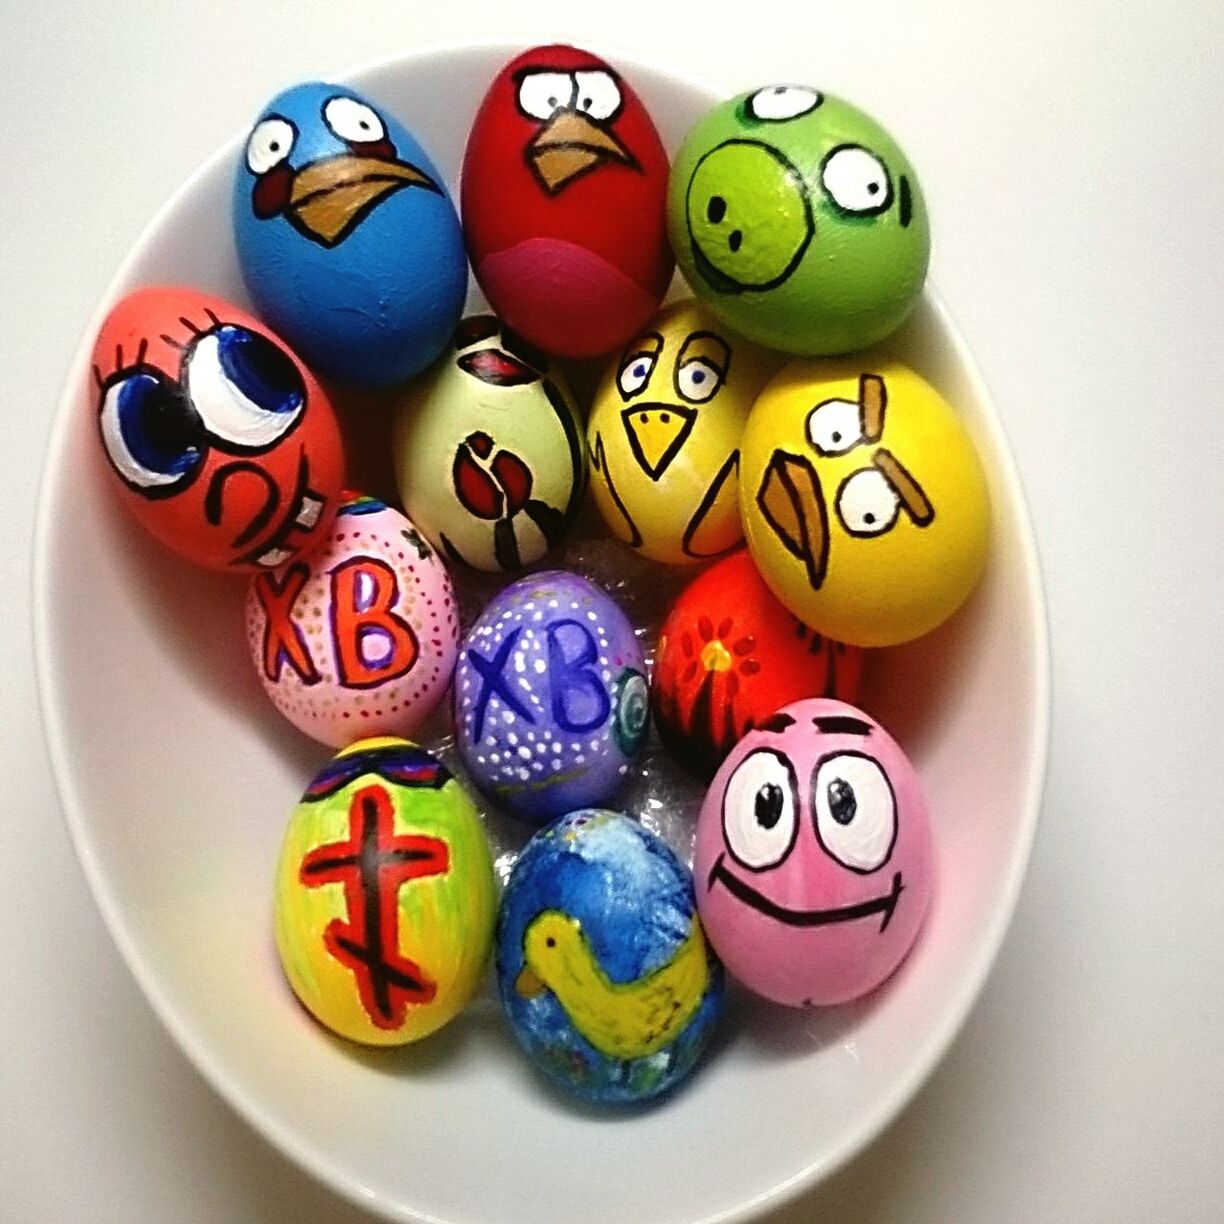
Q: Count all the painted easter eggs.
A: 13